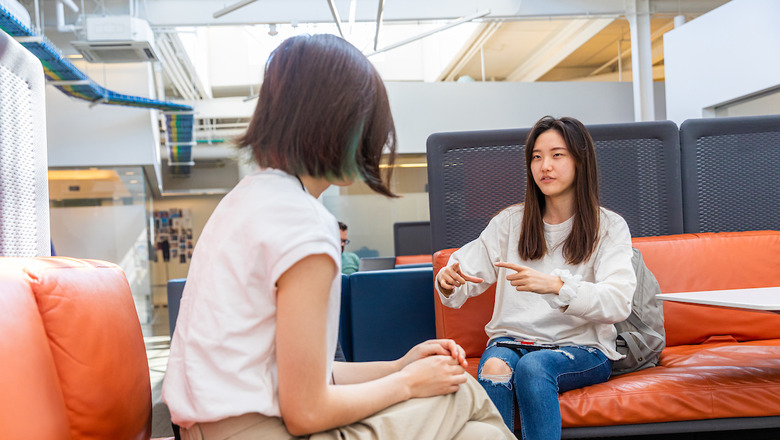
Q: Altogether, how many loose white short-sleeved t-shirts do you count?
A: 1